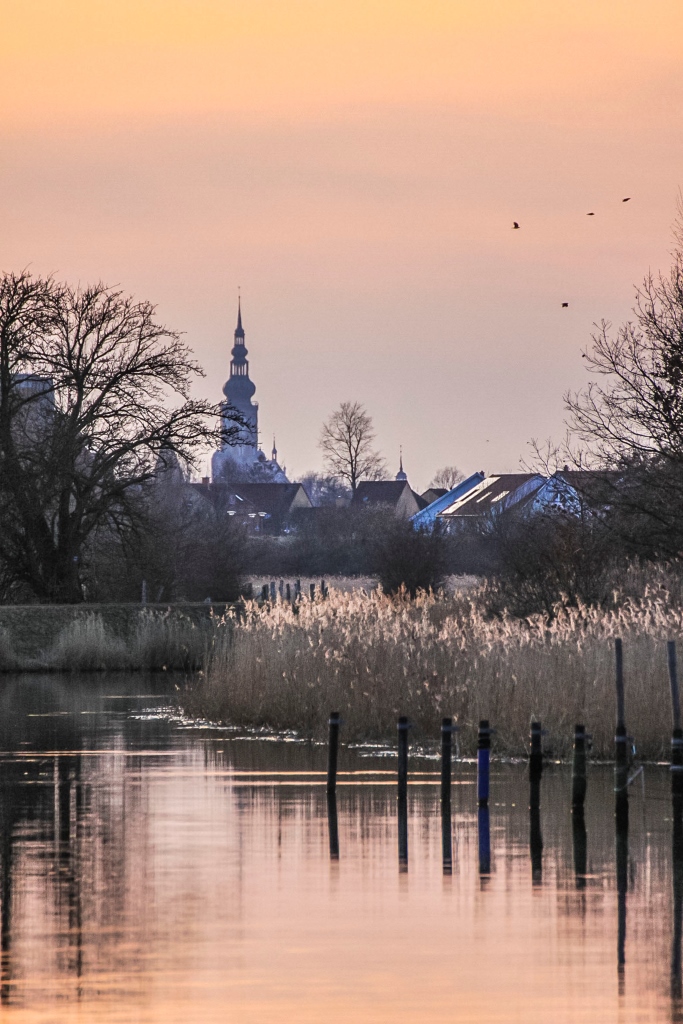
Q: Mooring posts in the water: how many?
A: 8